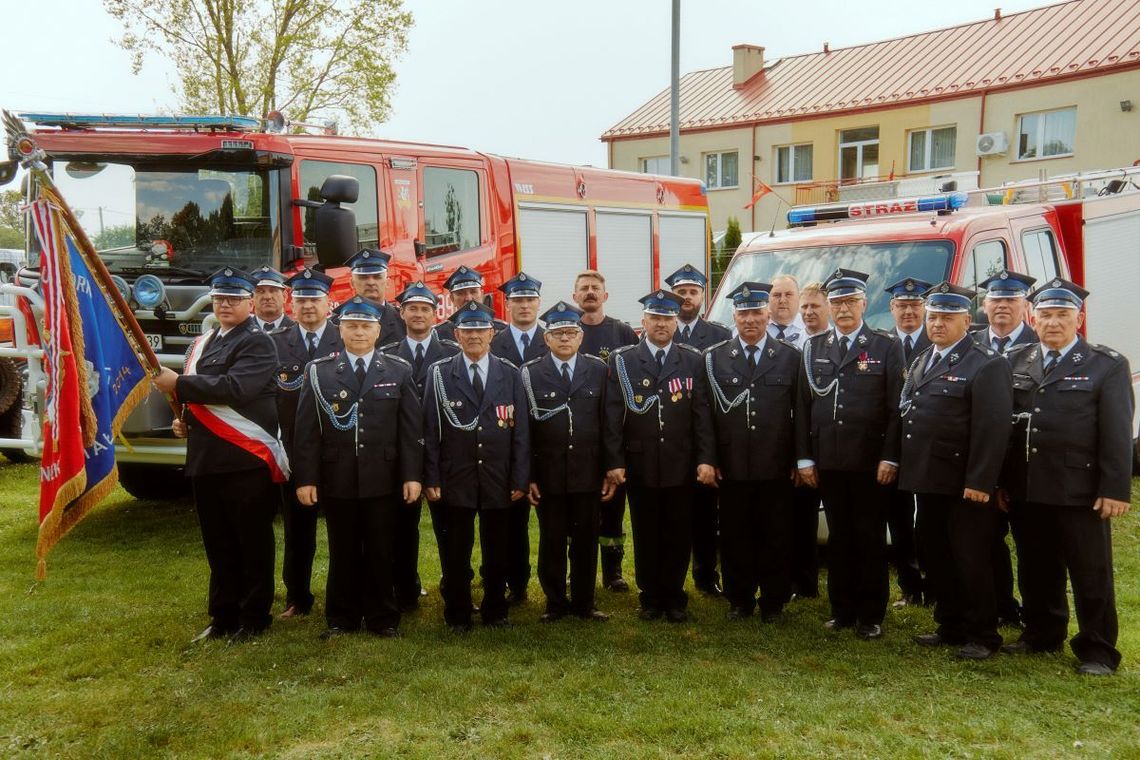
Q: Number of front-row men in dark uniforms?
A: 9